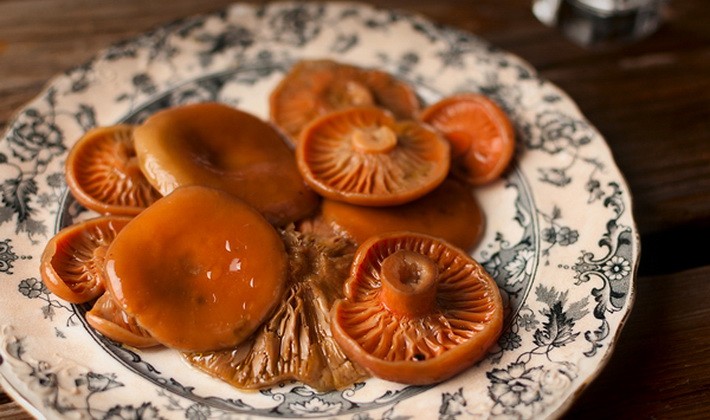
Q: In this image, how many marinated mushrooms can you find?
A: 11